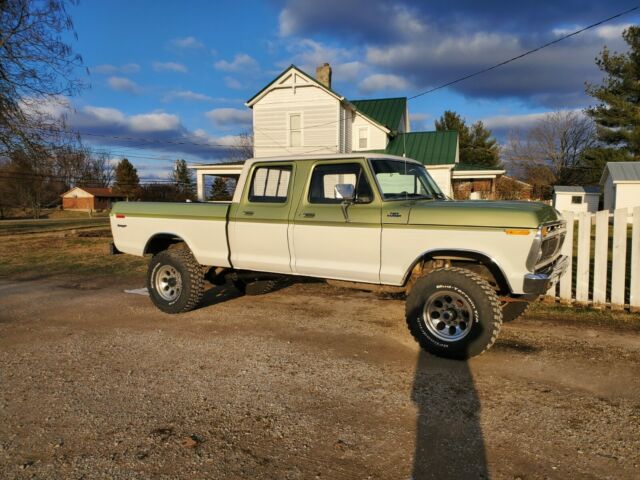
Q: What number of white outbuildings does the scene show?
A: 2